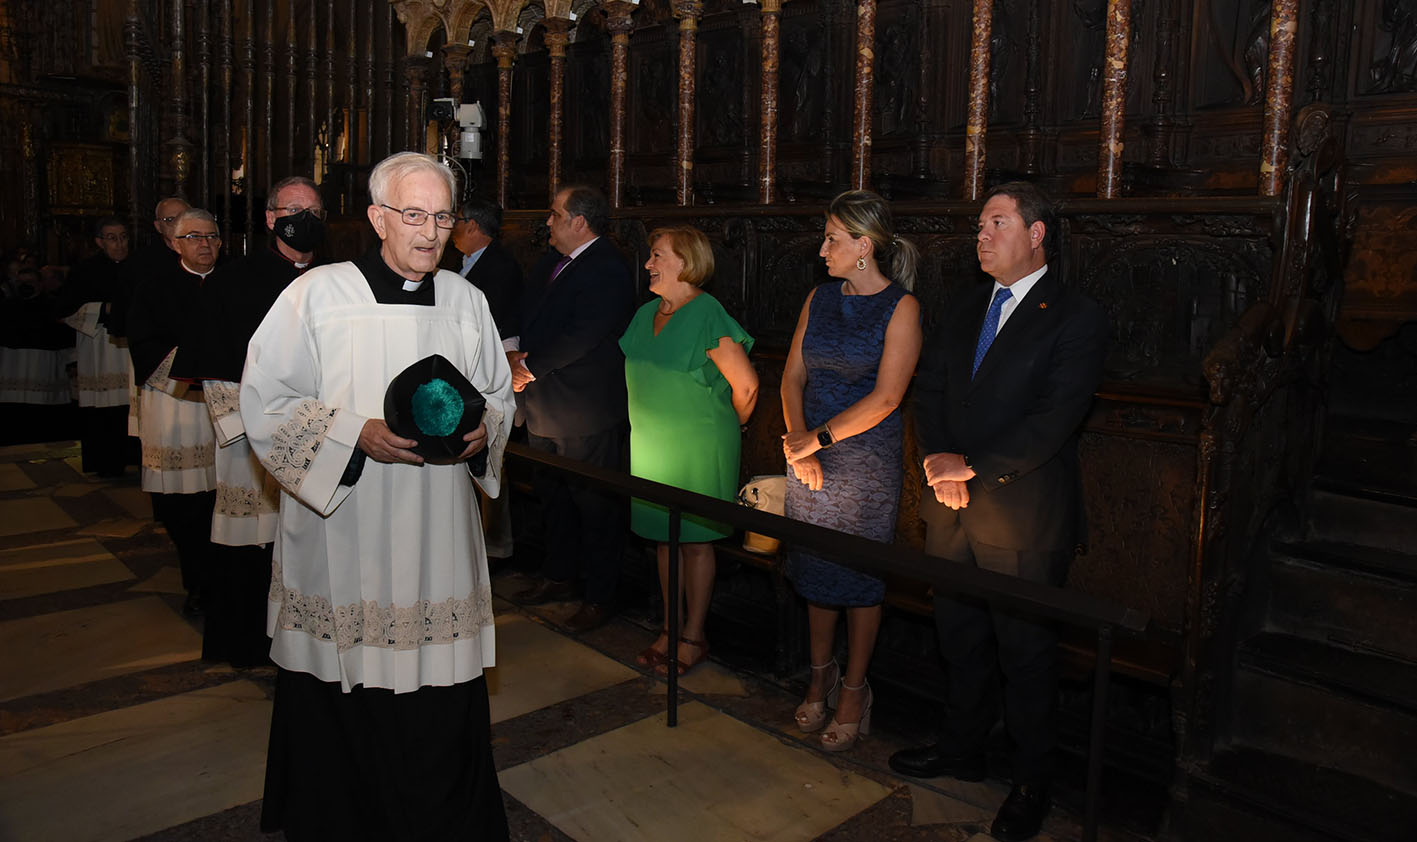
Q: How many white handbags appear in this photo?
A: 1